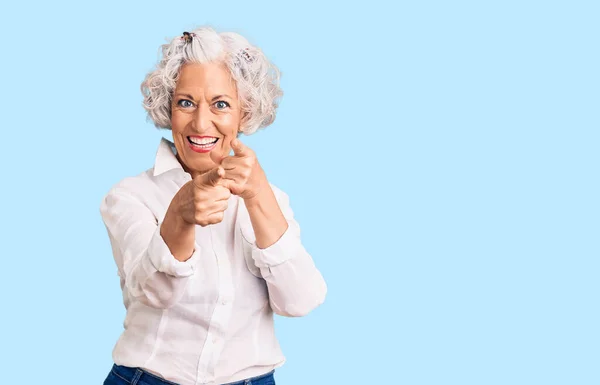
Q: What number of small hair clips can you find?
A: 2